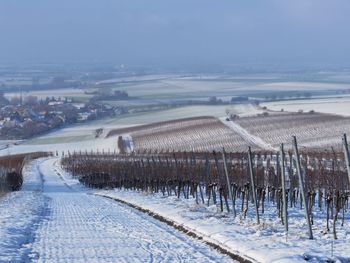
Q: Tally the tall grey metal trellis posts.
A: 5